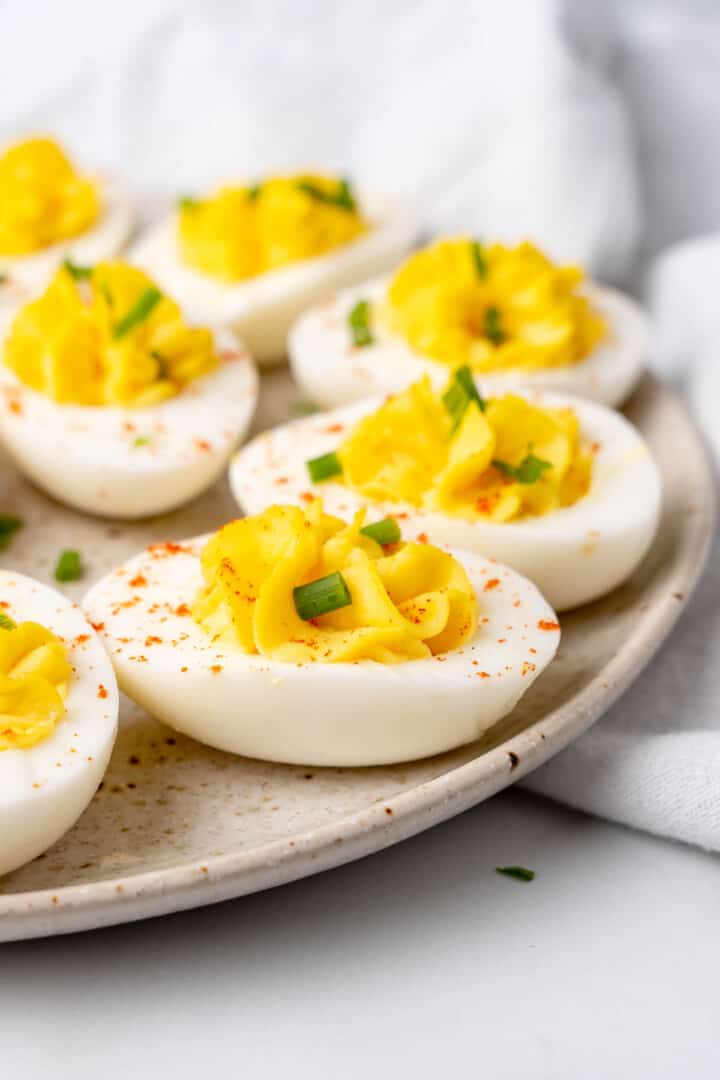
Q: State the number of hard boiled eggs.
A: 7